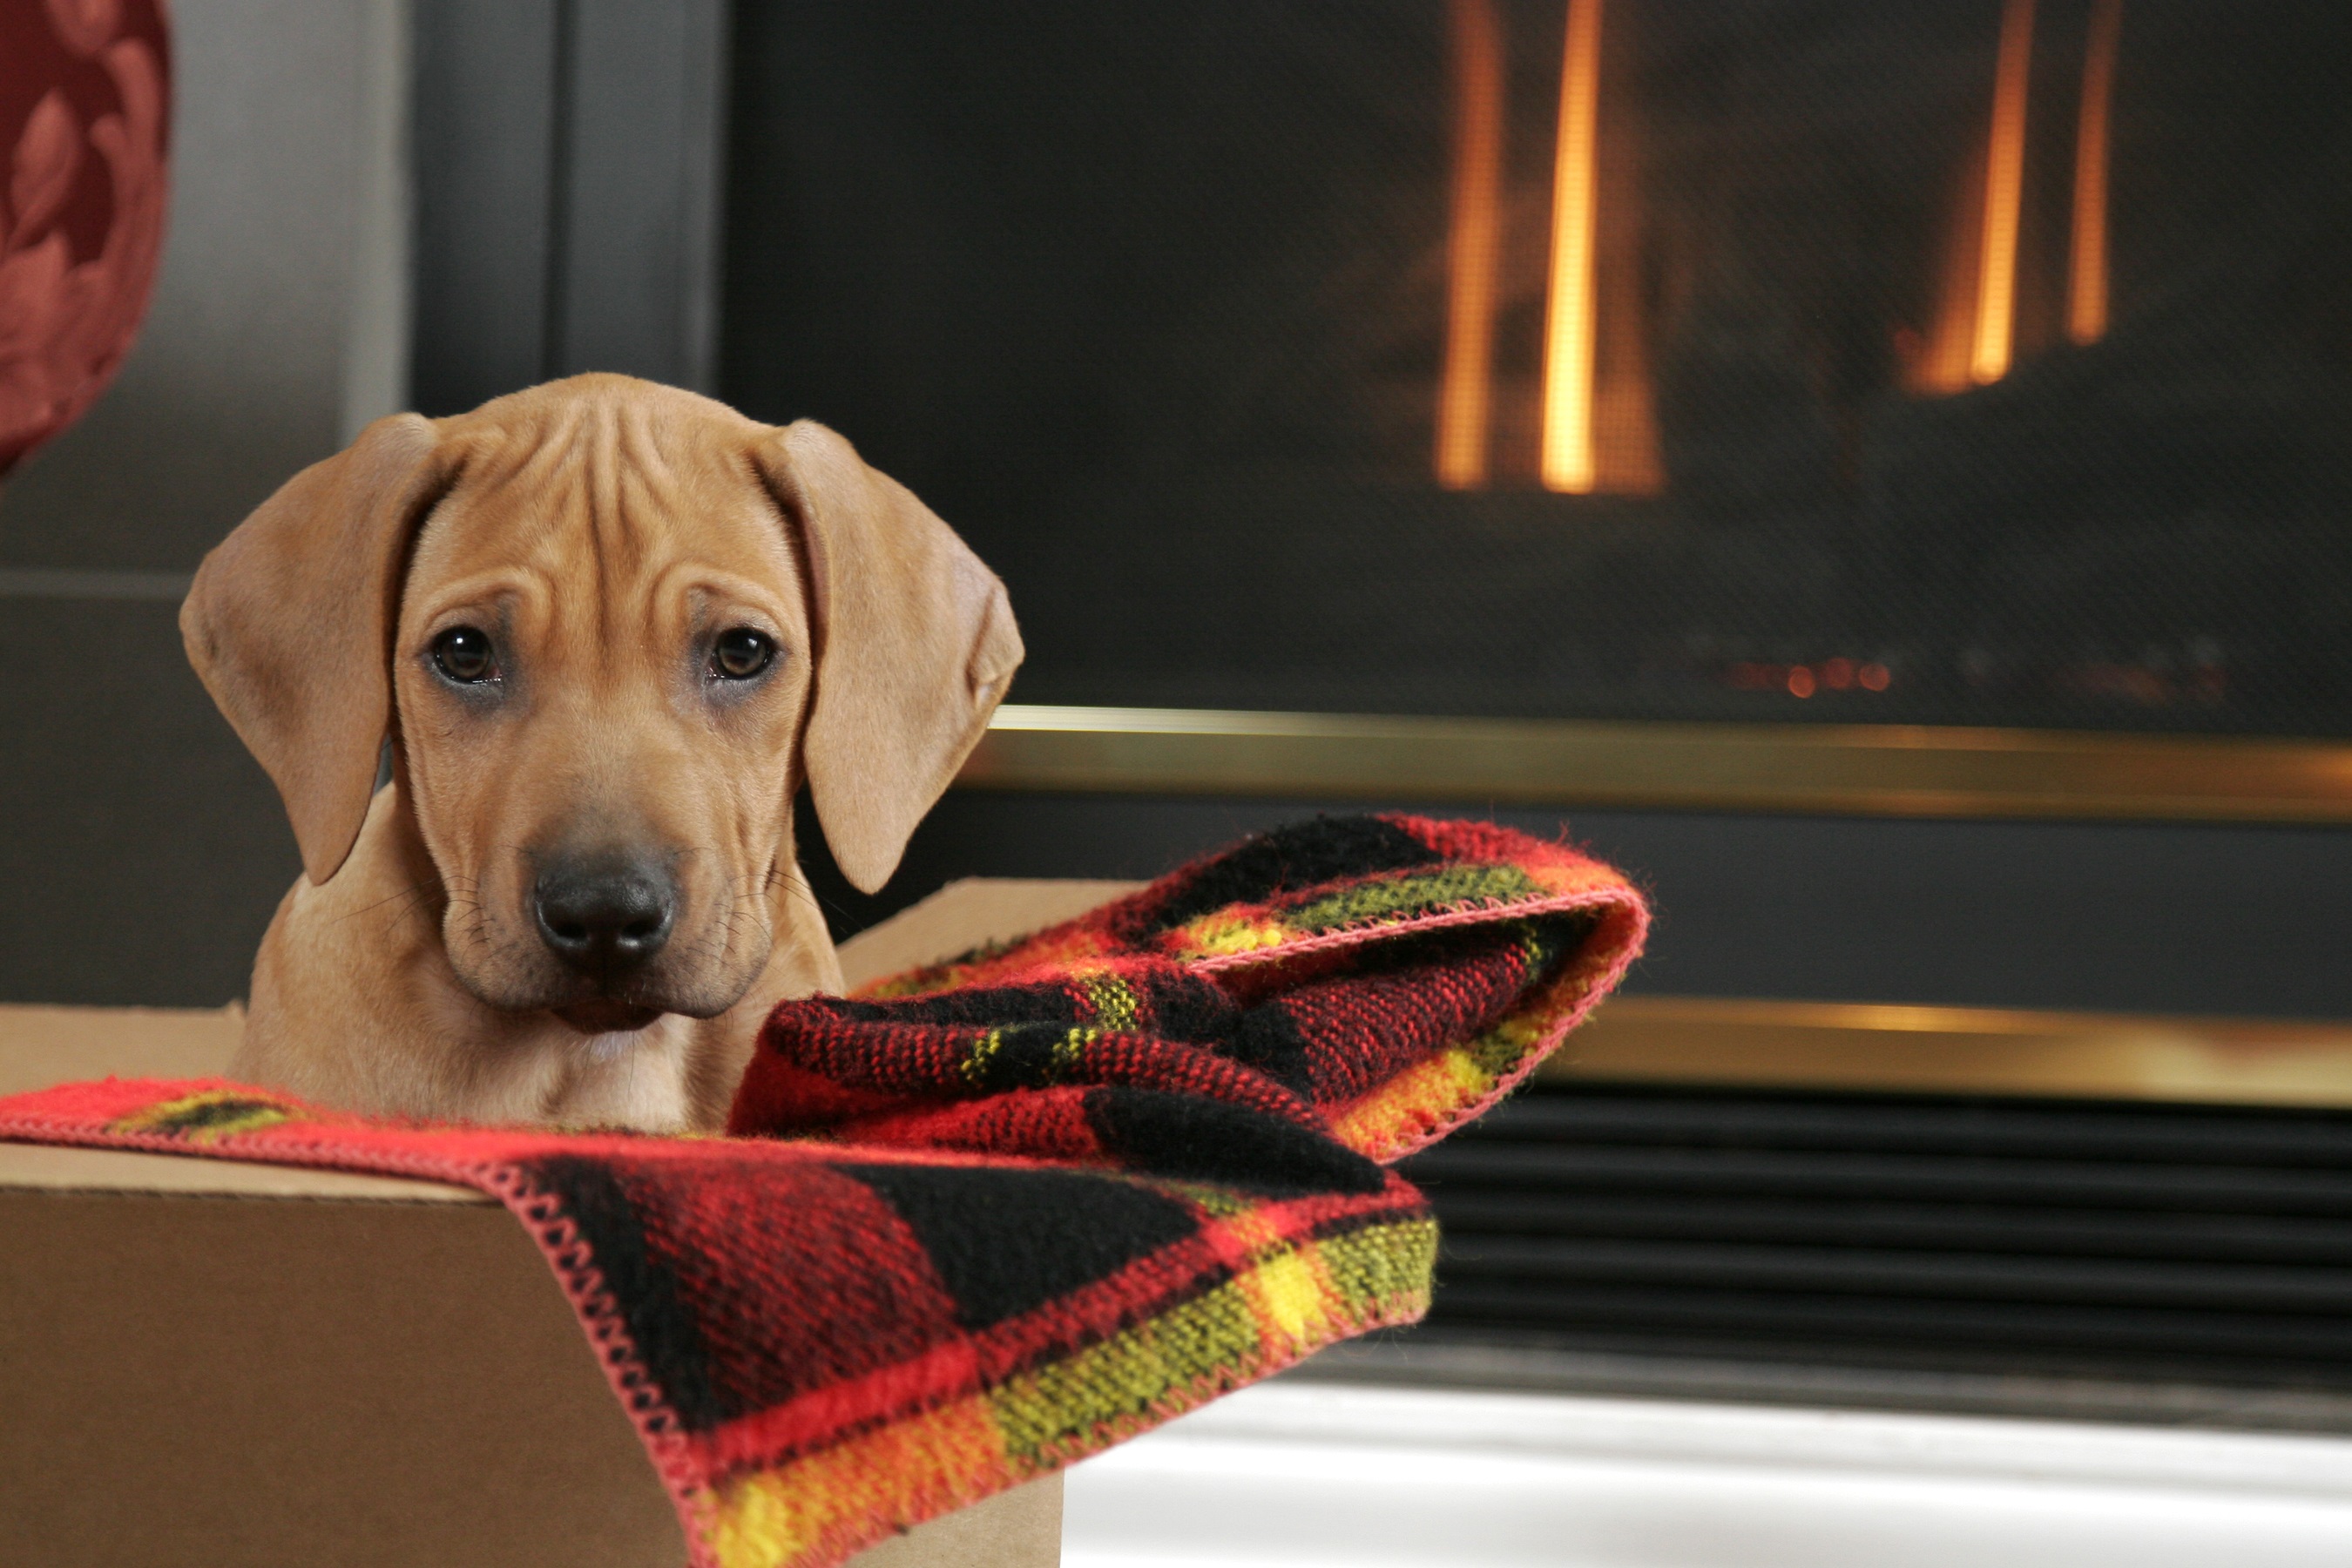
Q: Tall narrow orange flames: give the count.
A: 4